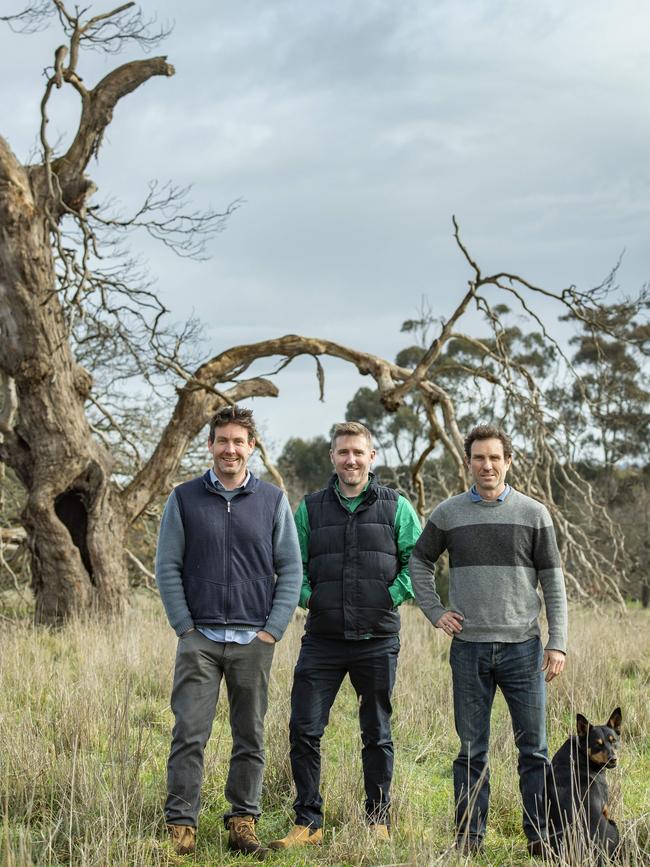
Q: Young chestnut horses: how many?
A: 0